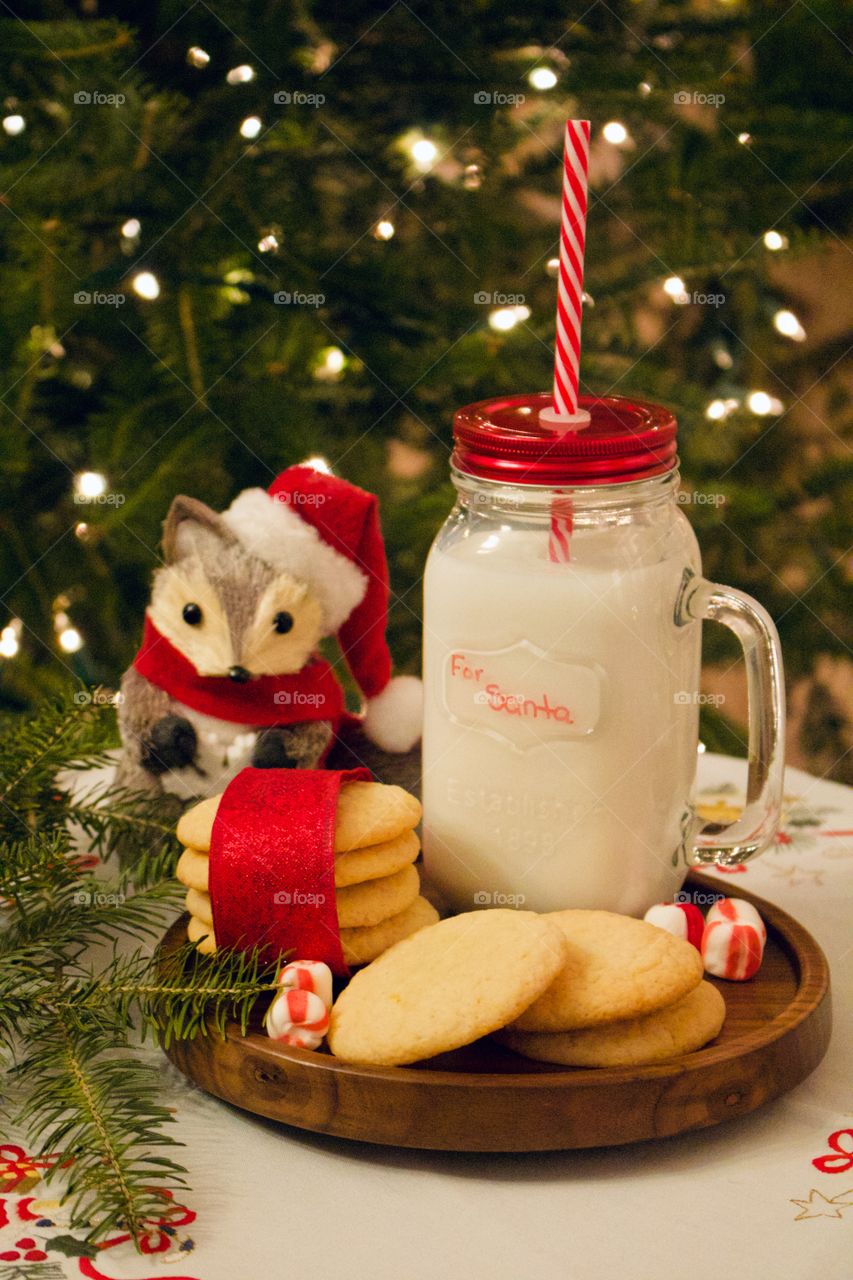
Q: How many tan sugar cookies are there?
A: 7